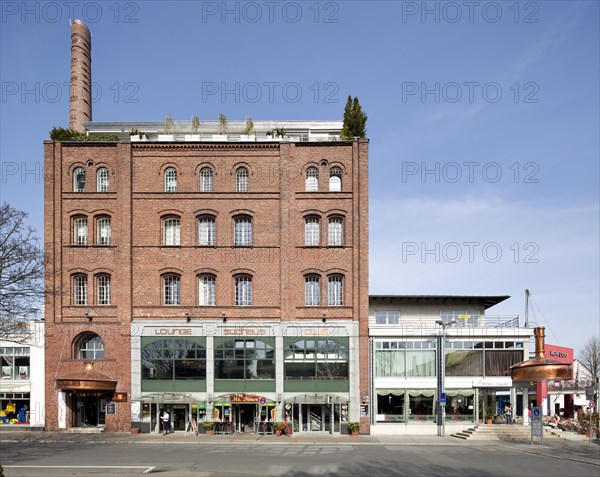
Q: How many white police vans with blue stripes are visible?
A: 0